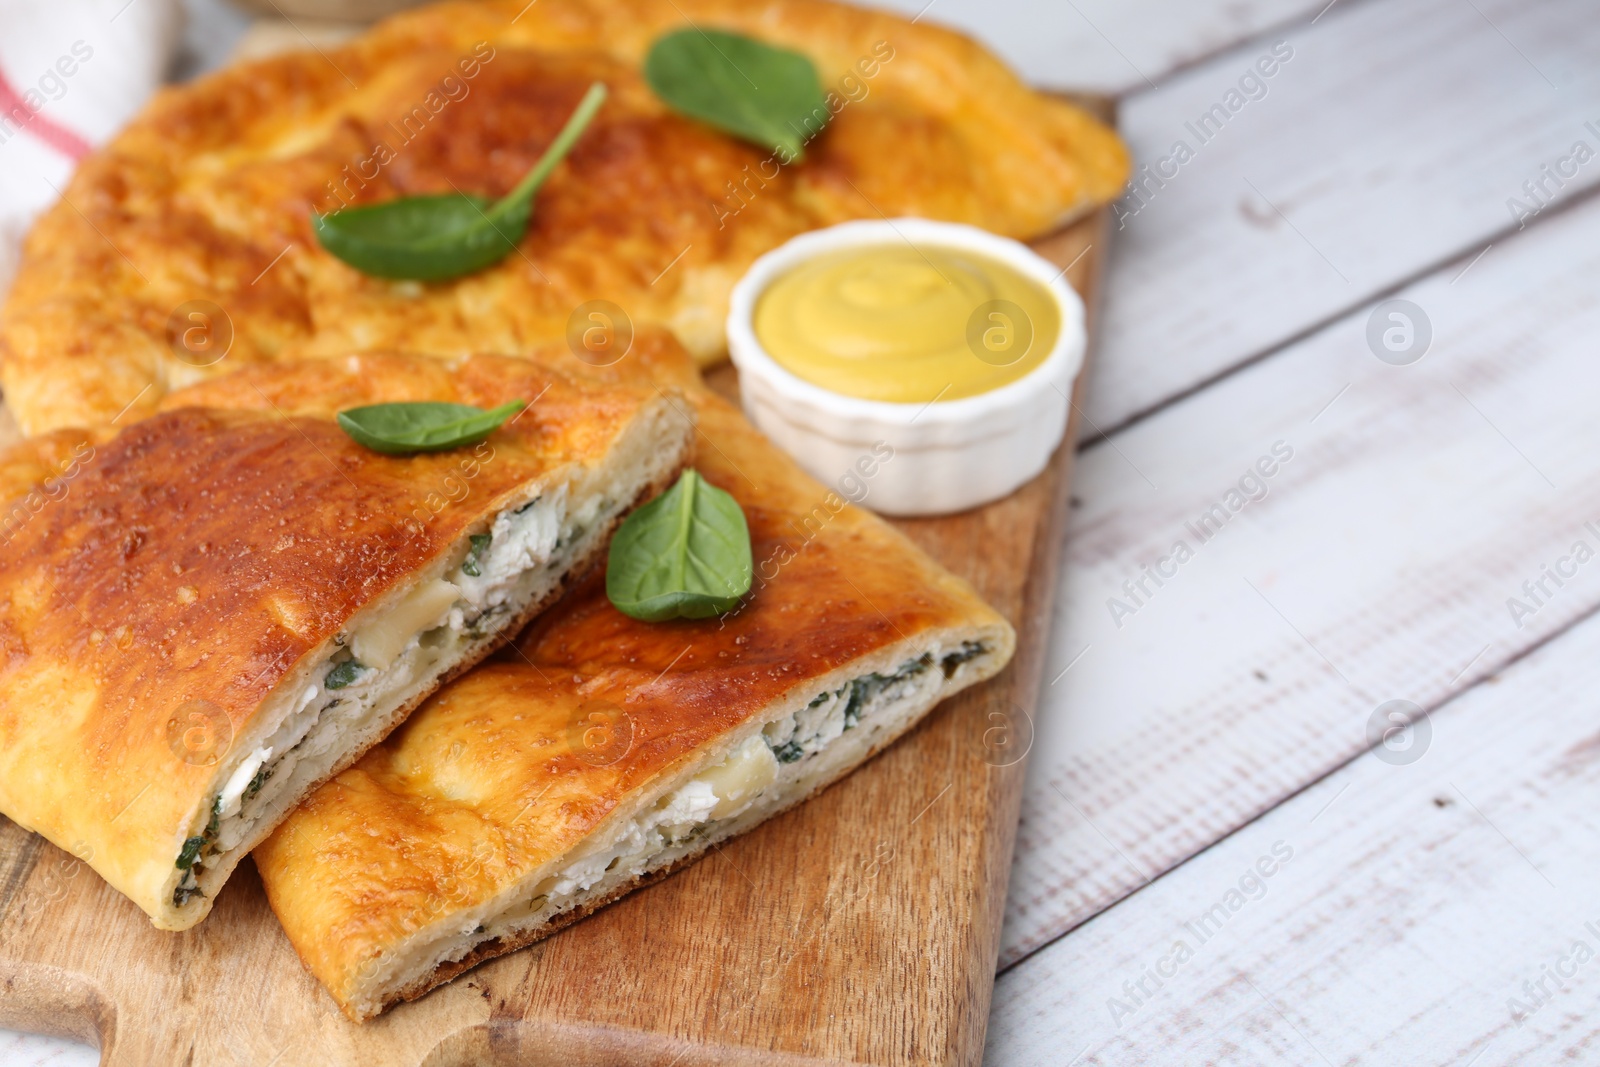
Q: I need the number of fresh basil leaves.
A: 4